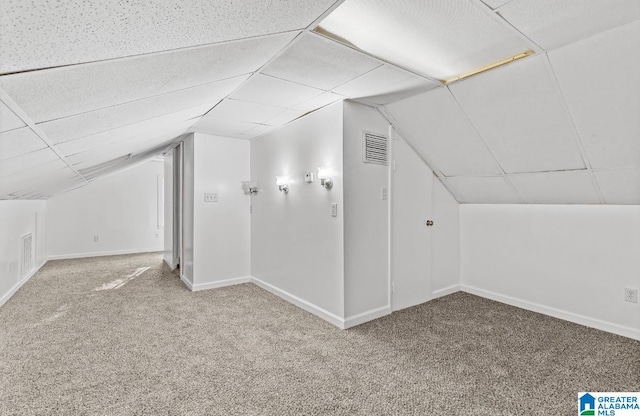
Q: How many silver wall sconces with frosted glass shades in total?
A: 3